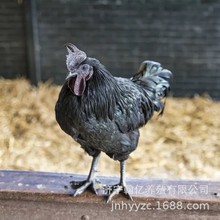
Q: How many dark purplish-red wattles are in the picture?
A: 2